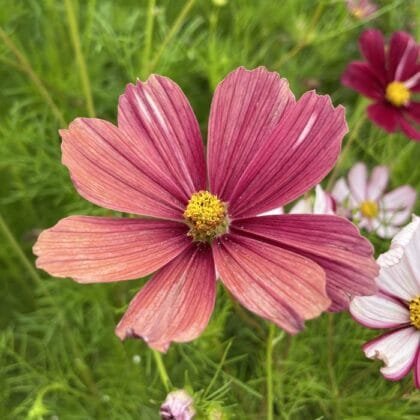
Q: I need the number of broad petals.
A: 8